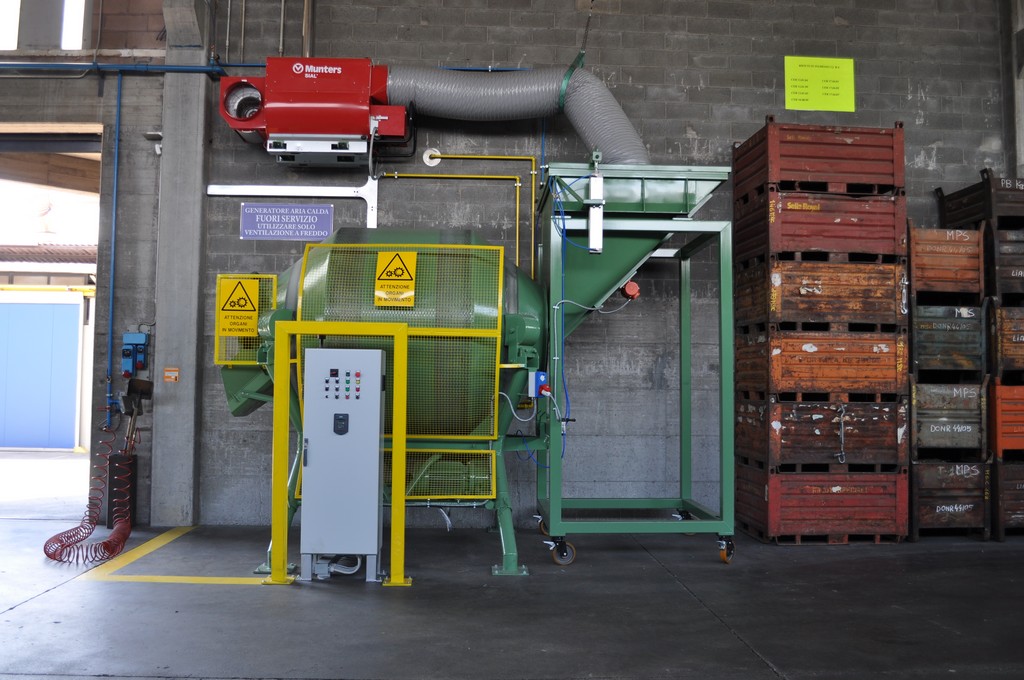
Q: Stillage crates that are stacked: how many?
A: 15